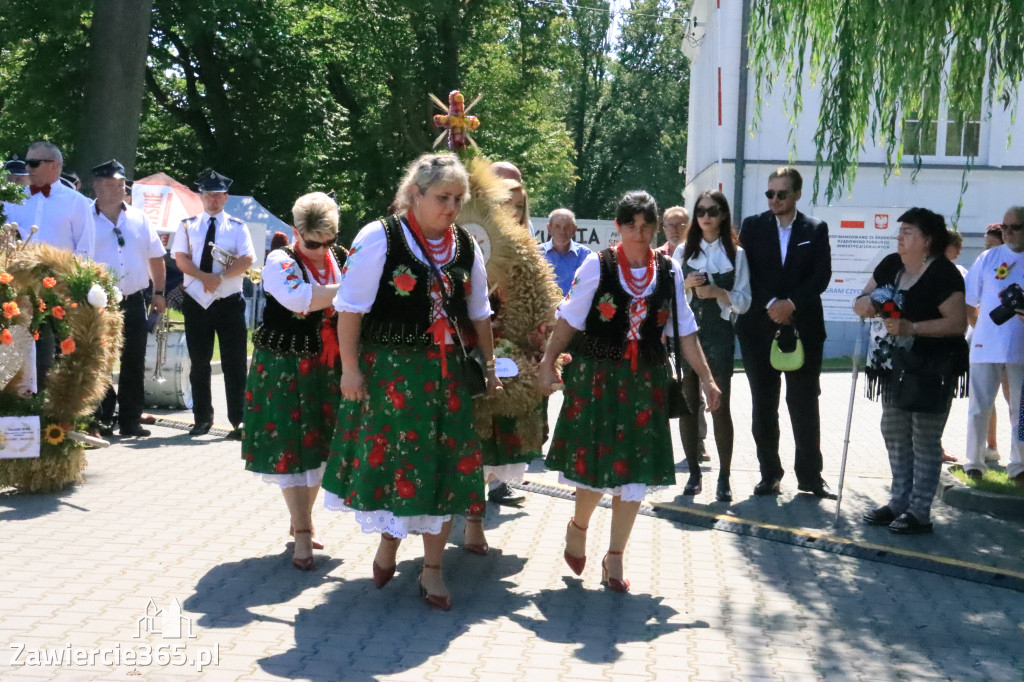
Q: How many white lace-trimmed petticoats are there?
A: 4